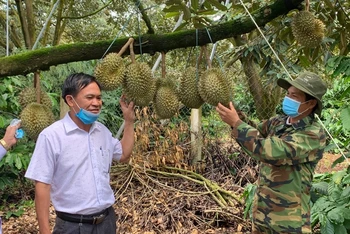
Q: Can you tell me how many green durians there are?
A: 8